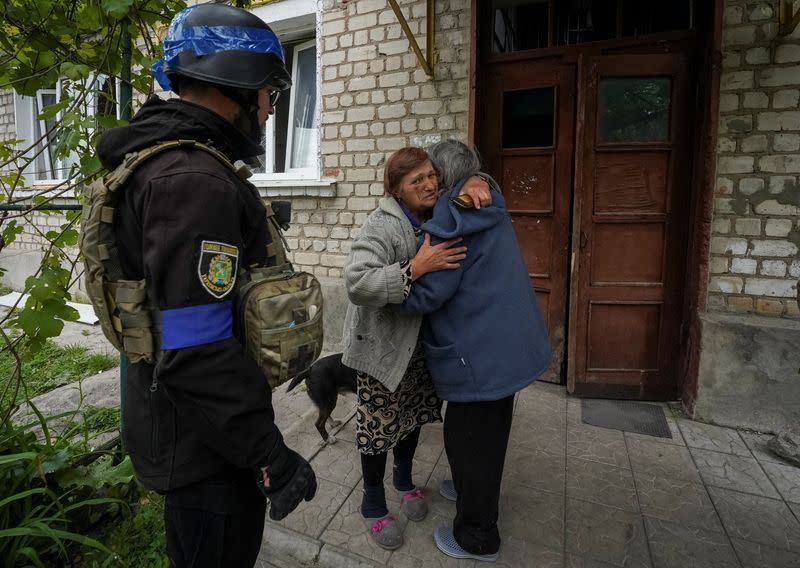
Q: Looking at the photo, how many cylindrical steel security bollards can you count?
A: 0